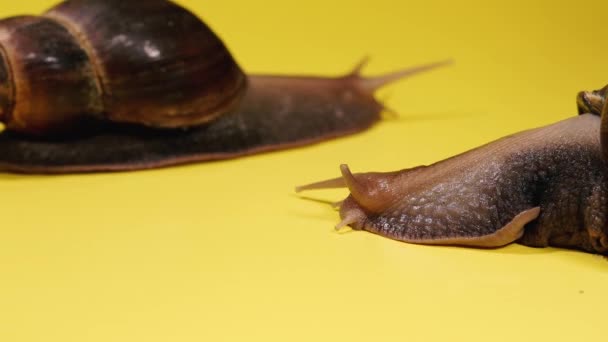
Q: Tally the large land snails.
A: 2